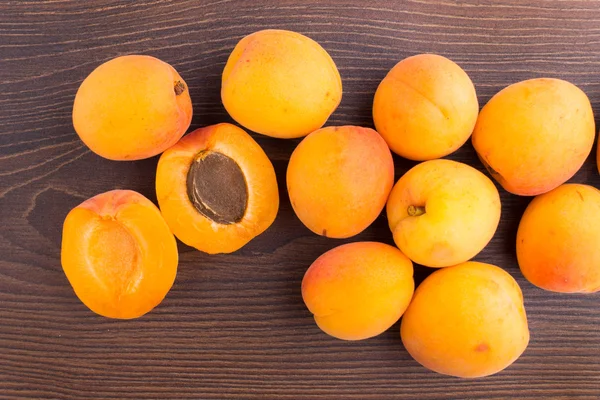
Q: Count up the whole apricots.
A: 9